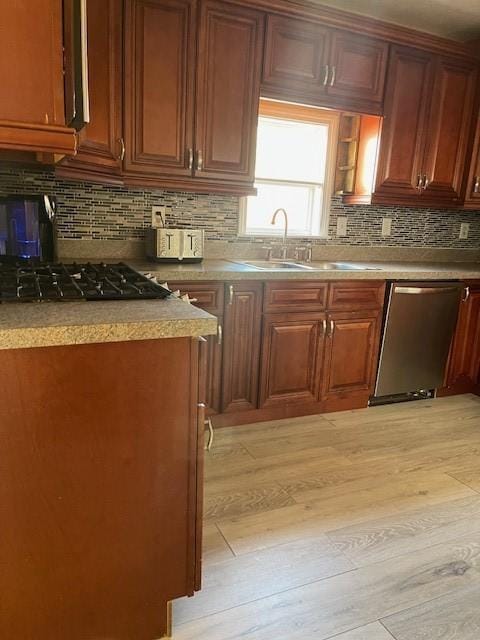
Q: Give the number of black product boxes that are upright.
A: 0